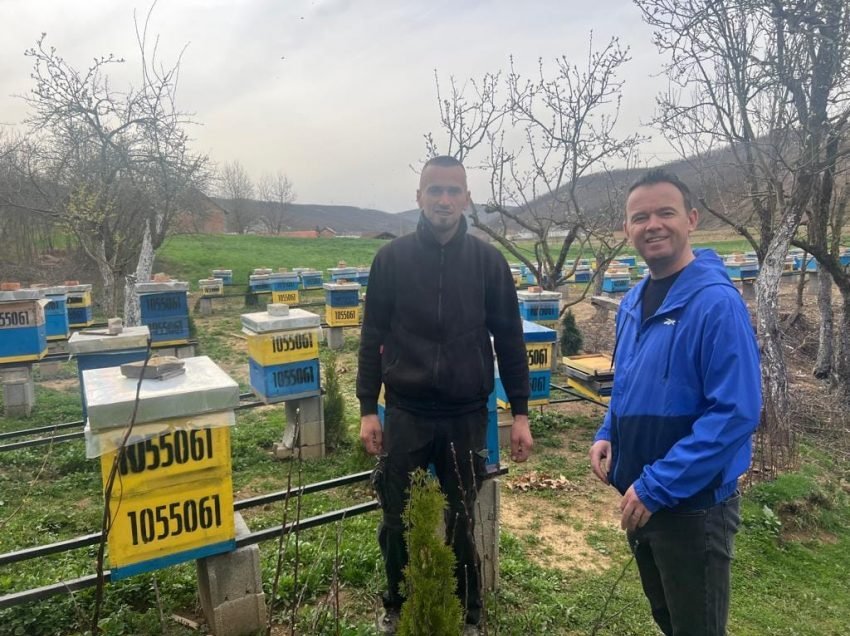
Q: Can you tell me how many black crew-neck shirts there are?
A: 1